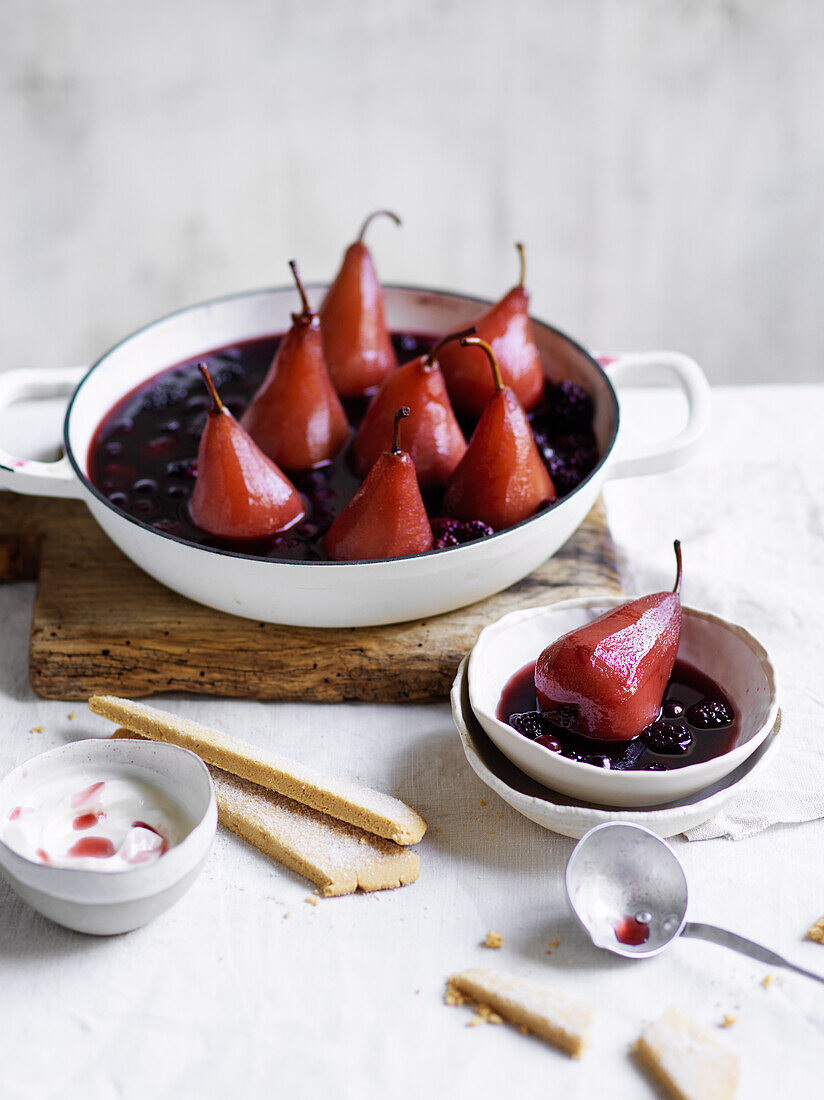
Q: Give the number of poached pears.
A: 8